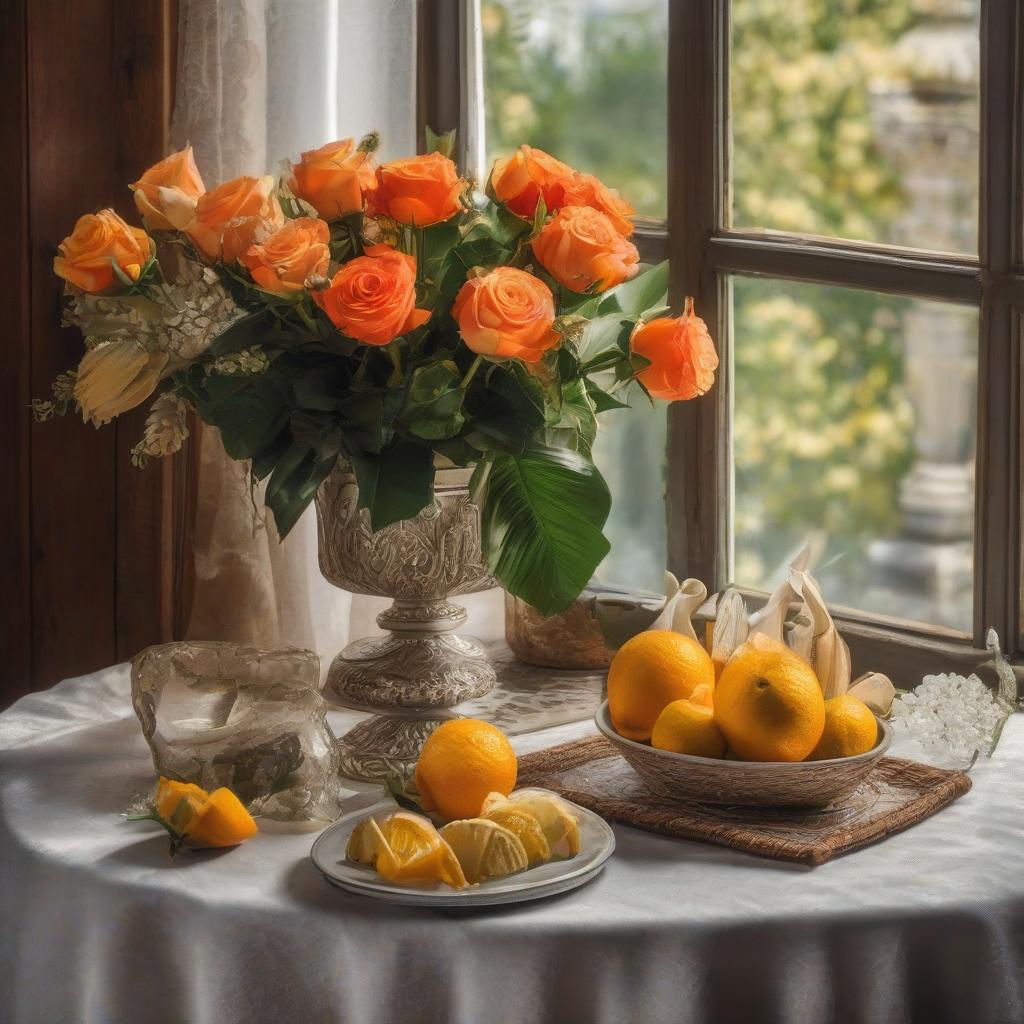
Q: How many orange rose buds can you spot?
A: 12